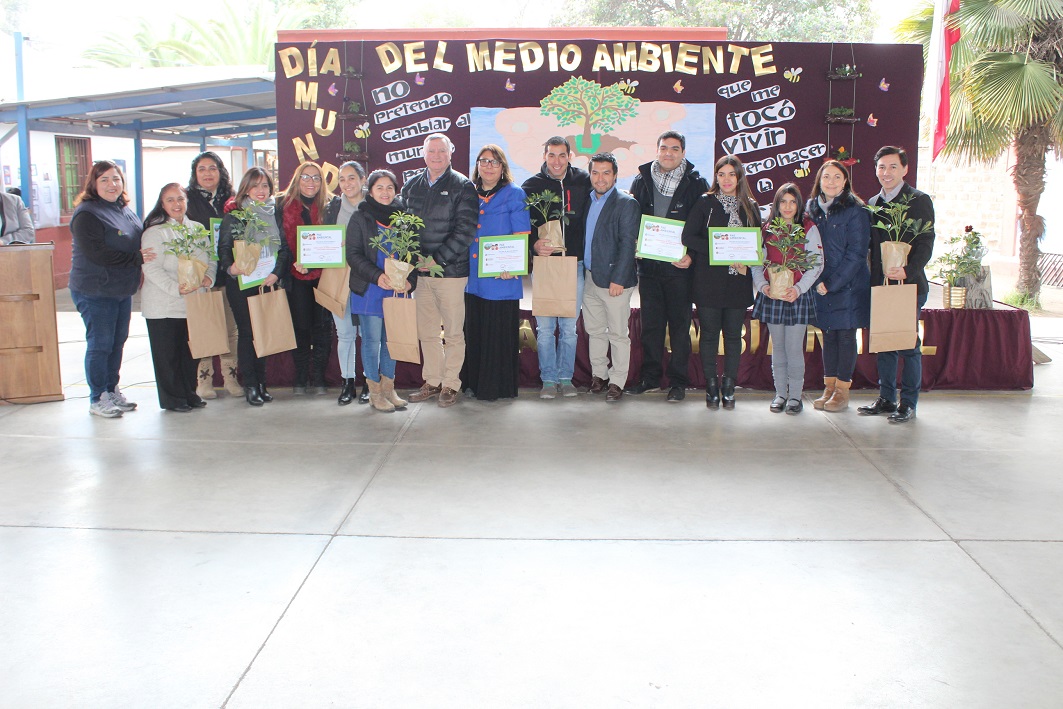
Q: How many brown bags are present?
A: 6